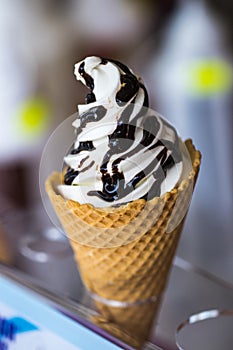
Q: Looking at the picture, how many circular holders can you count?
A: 3